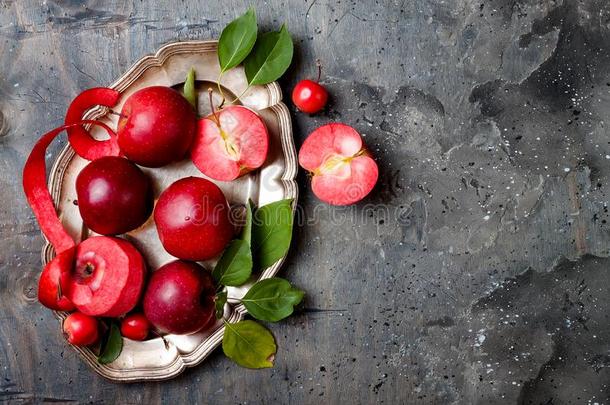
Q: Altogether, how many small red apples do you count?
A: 3